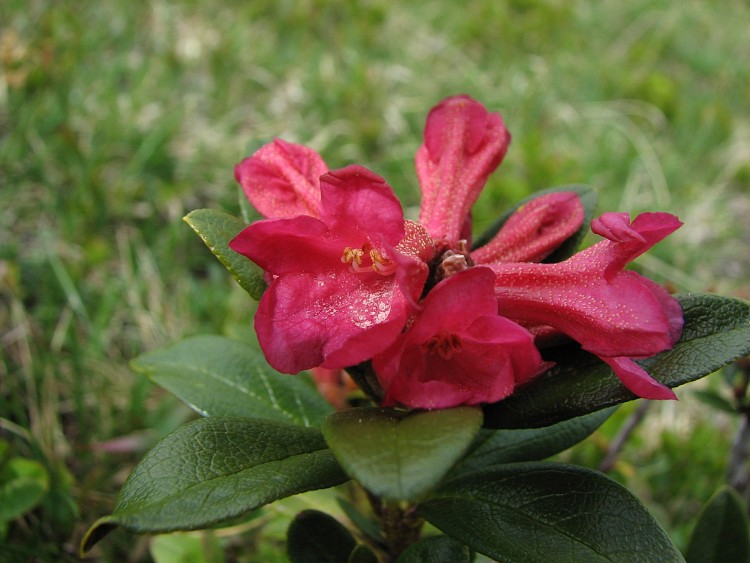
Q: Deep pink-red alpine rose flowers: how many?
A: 6